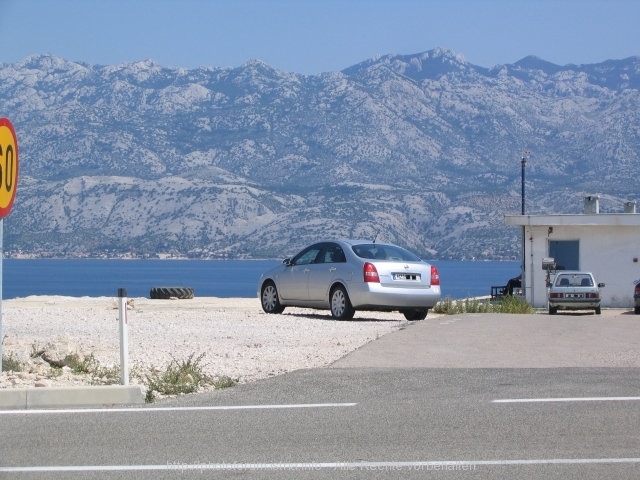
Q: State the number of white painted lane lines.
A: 3